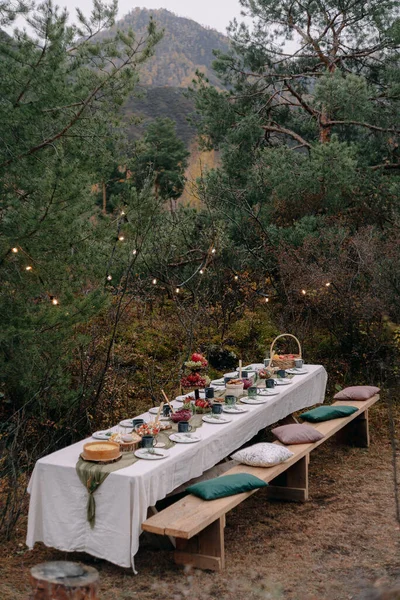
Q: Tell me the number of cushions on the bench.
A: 5